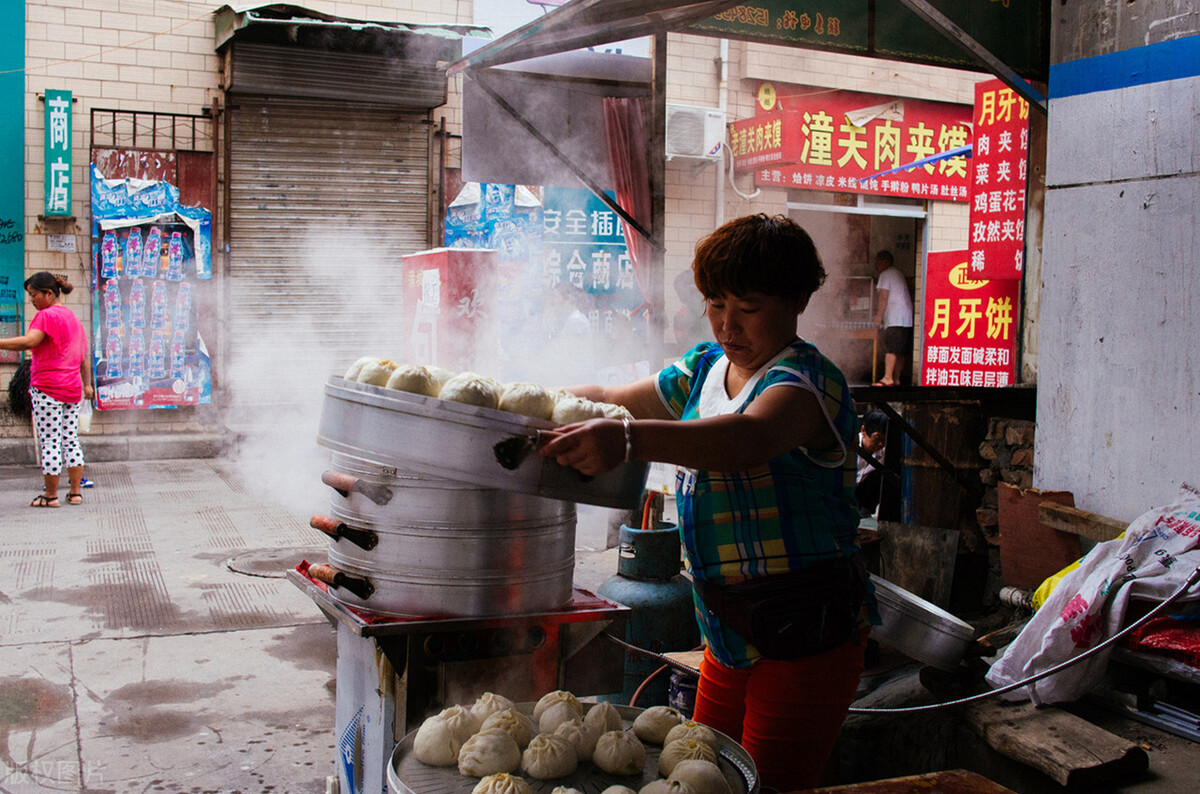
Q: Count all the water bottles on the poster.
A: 12